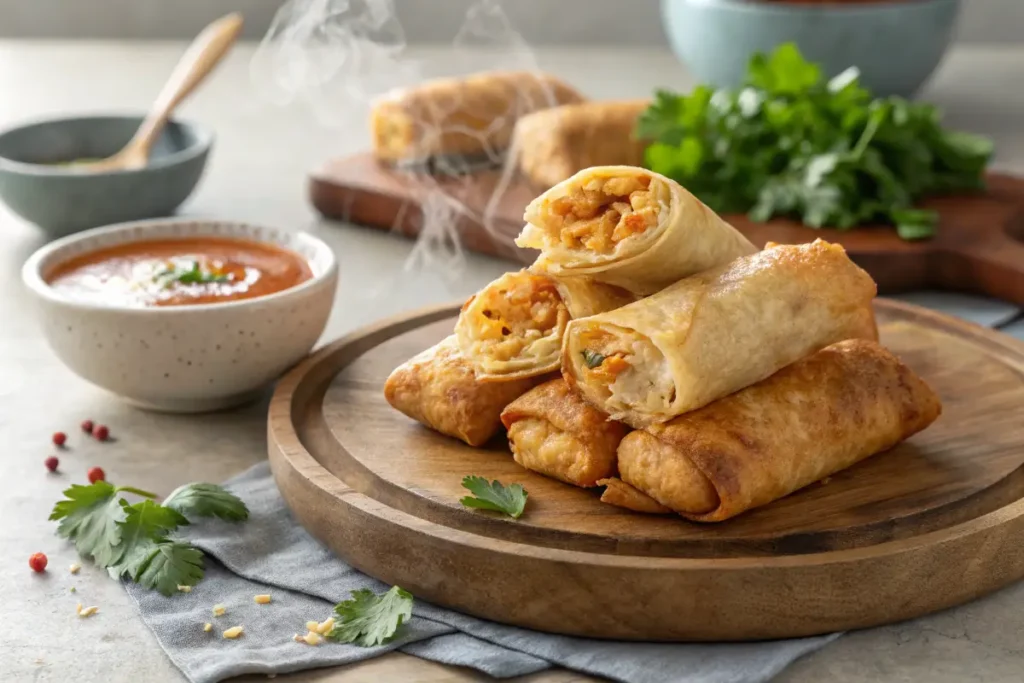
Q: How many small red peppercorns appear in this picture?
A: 6